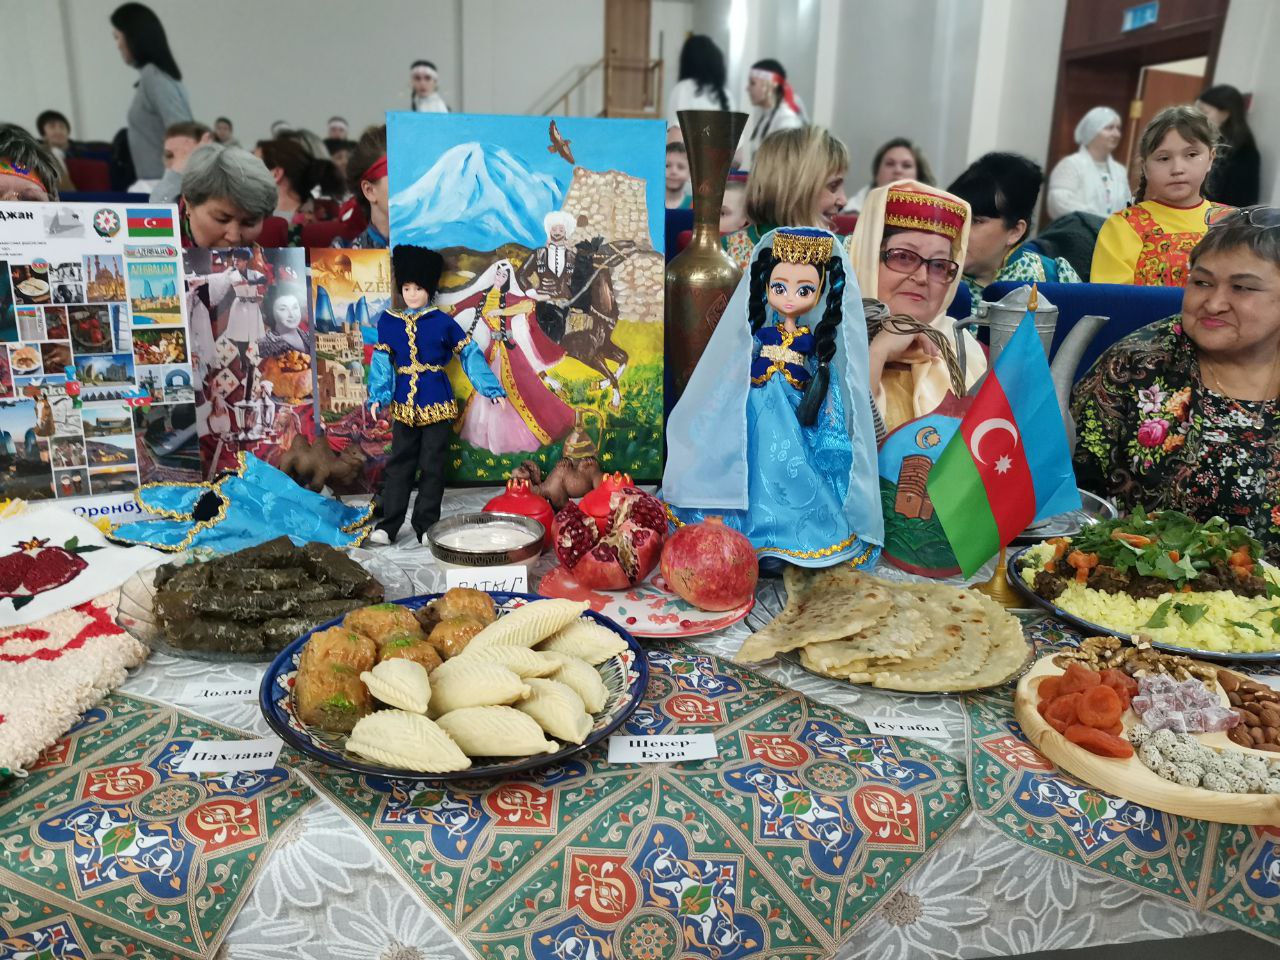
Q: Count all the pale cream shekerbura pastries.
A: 9